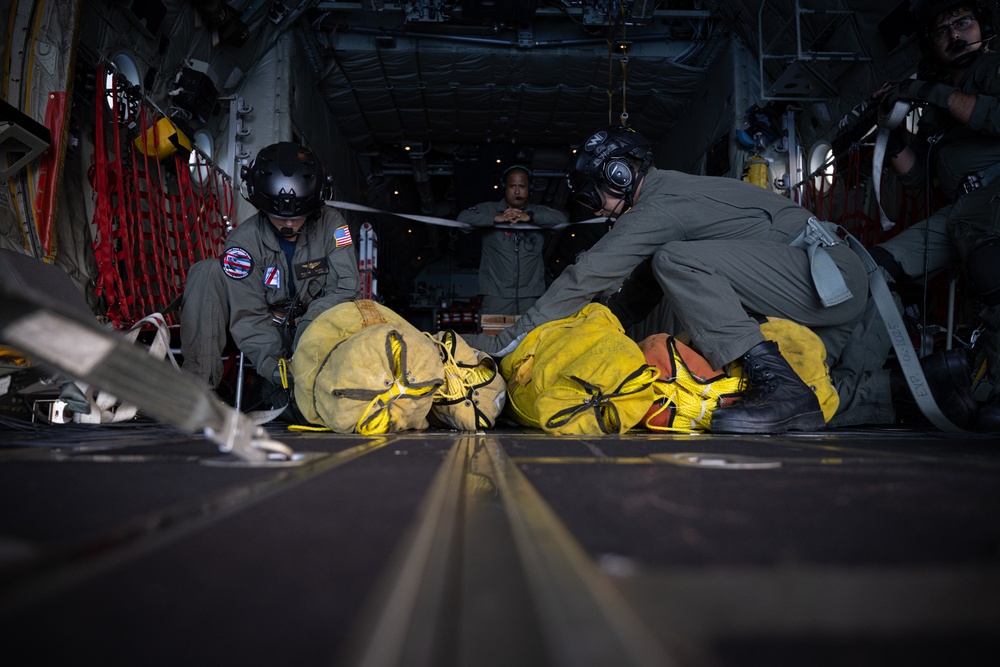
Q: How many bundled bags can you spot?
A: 5